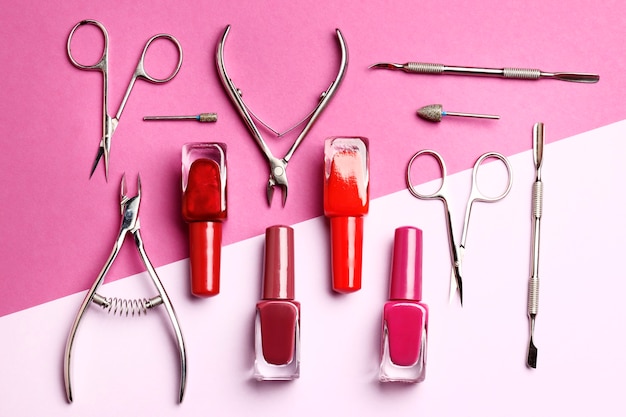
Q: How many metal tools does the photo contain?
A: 8